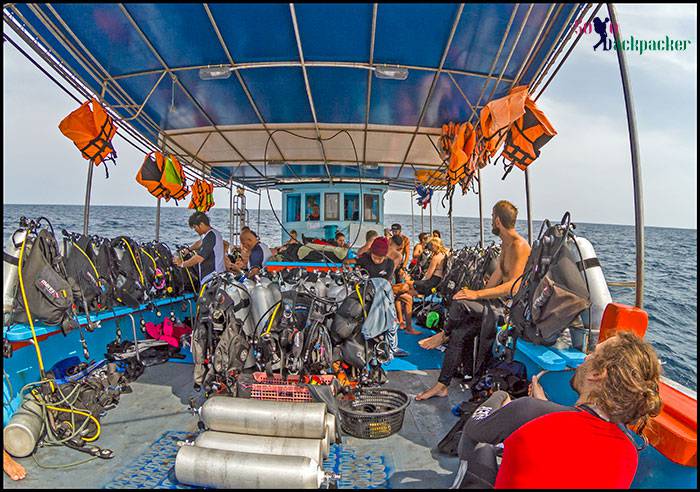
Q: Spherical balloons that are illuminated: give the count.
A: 0